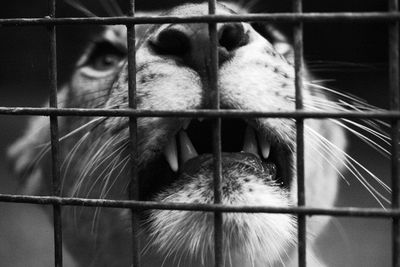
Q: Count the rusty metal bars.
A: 8